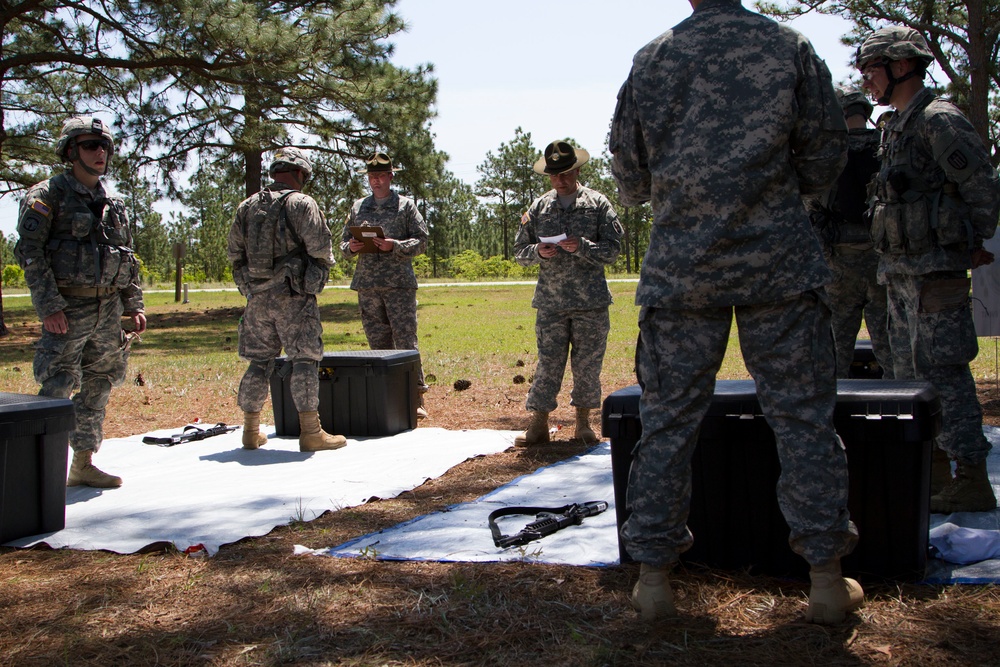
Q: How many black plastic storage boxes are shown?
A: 4